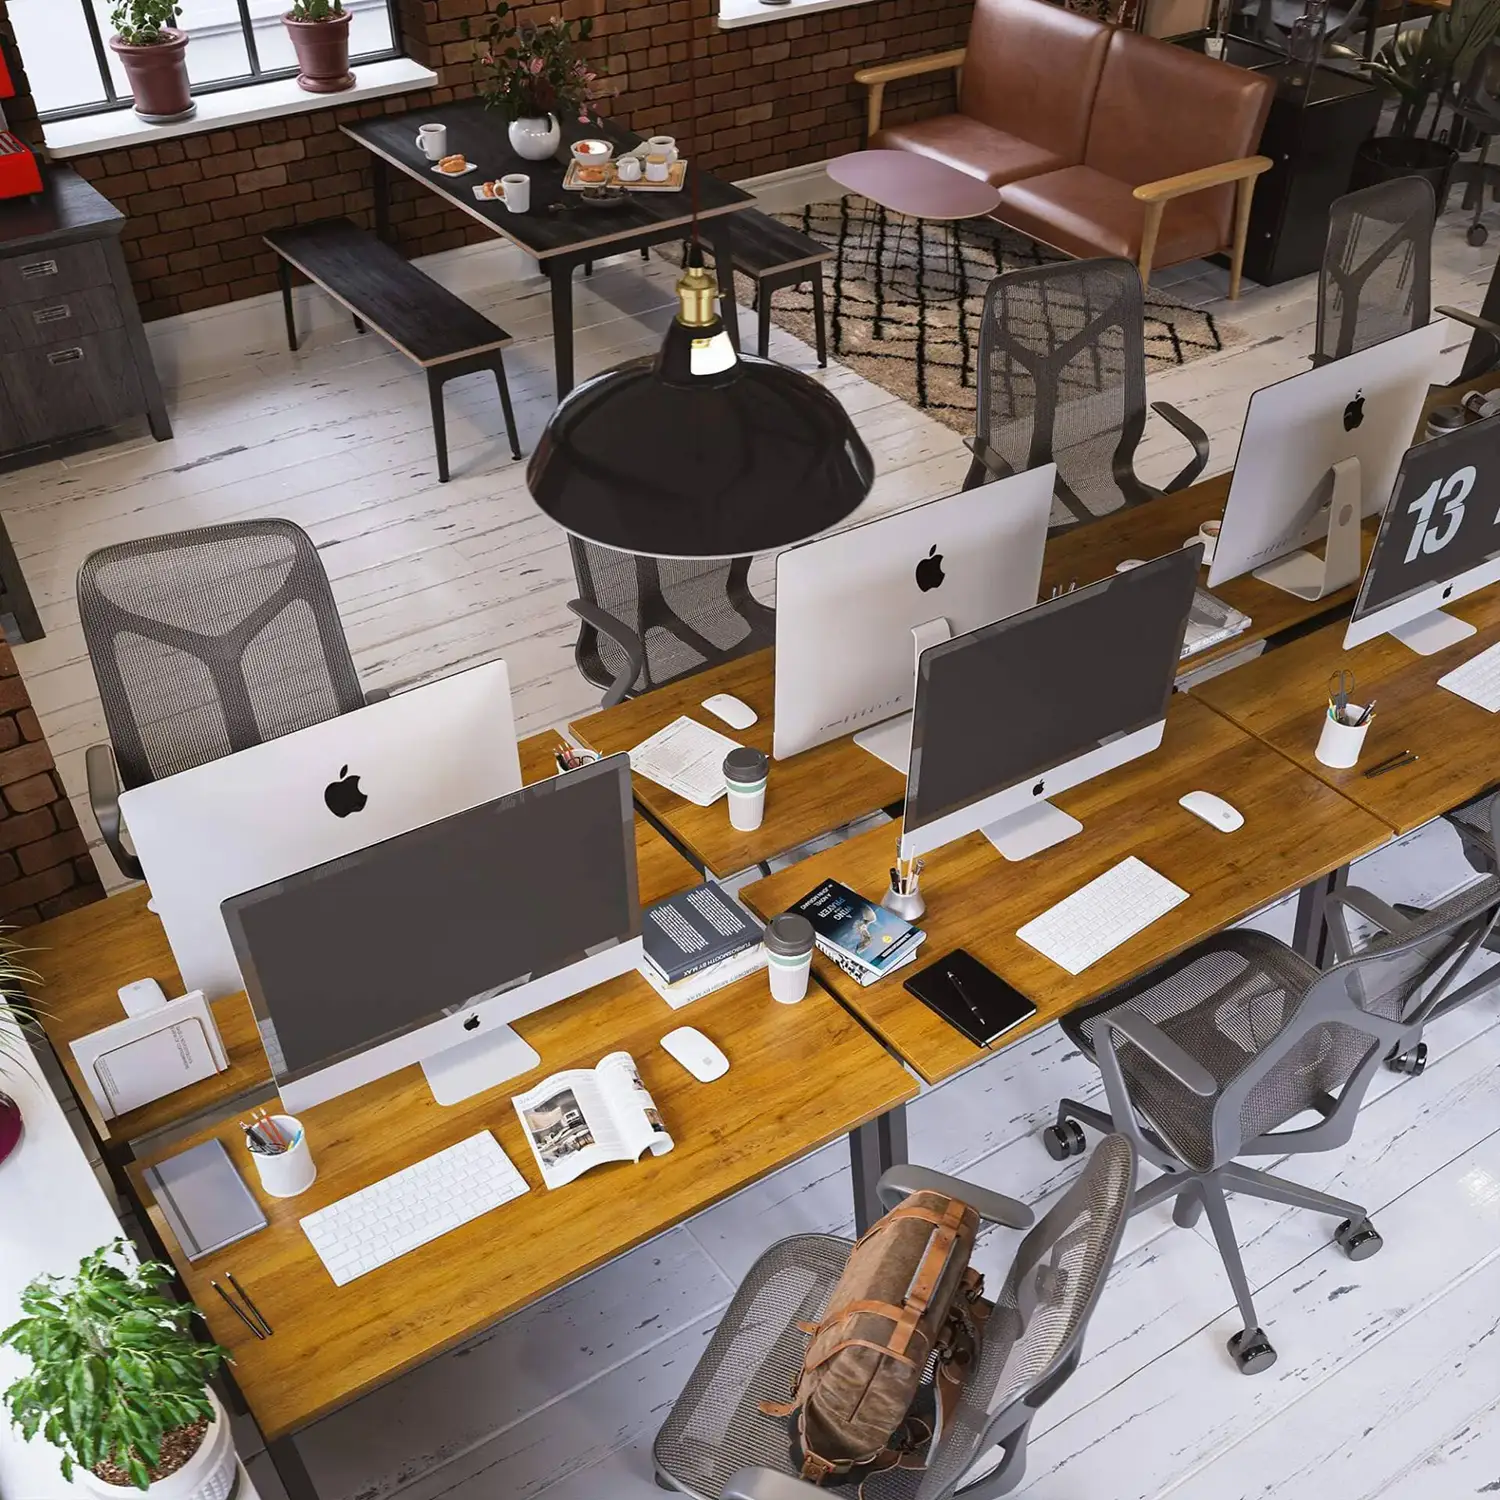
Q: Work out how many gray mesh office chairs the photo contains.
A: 7